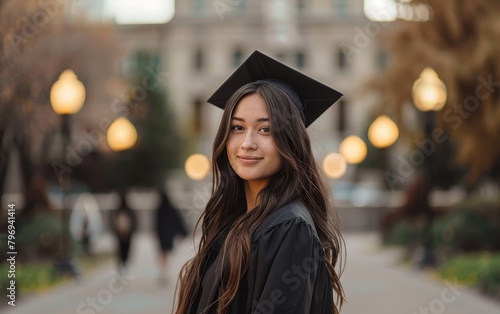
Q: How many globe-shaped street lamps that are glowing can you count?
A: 7